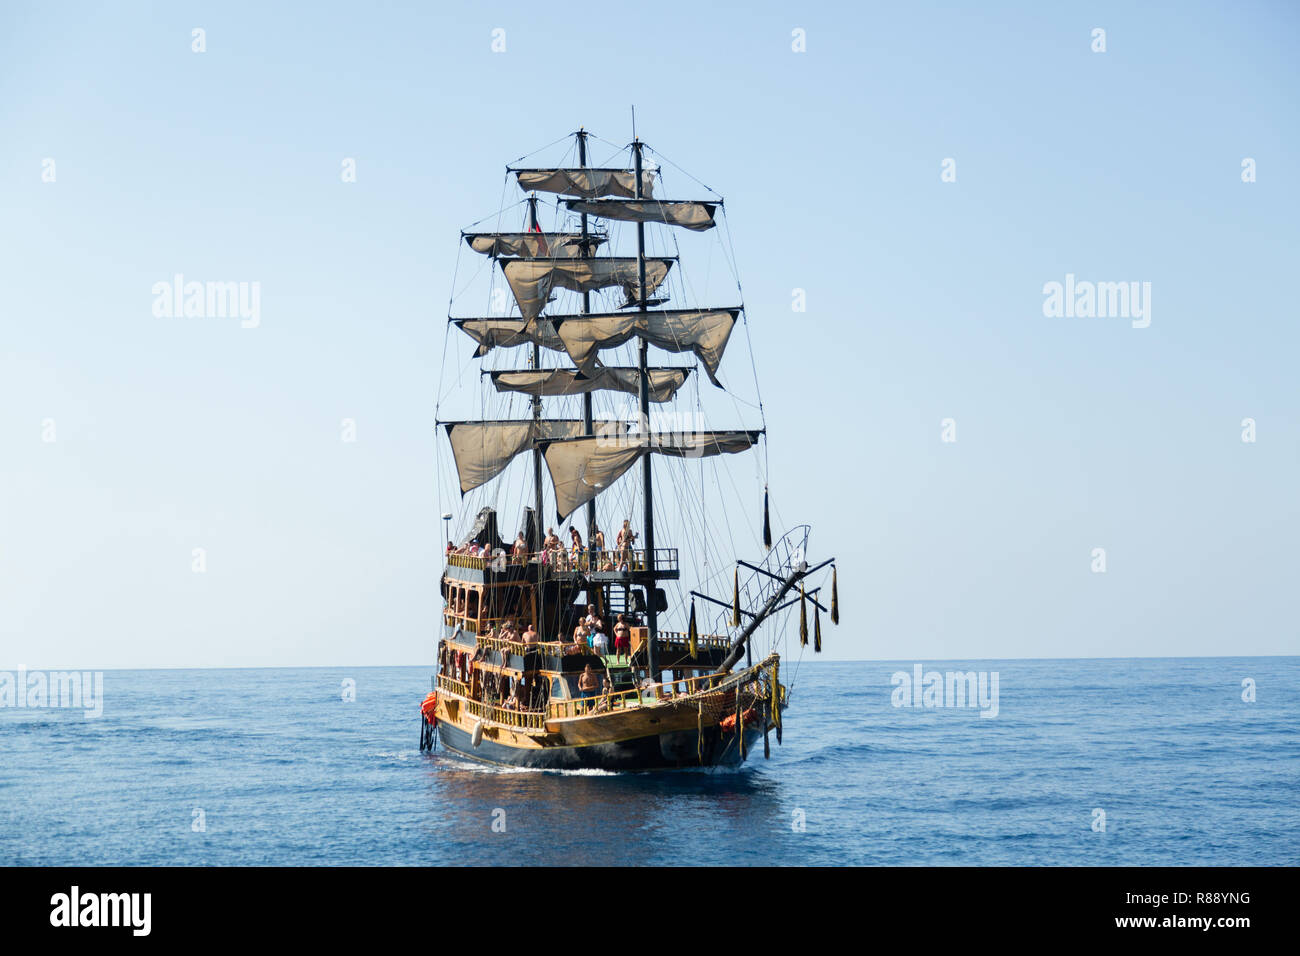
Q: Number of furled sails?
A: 9